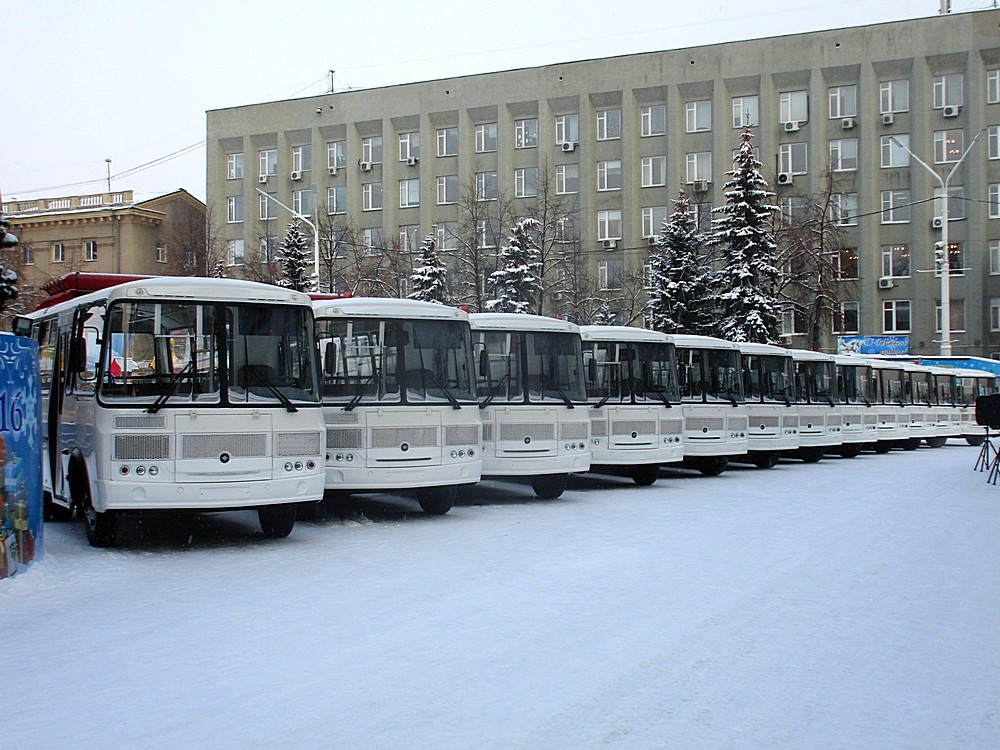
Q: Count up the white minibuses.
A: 12